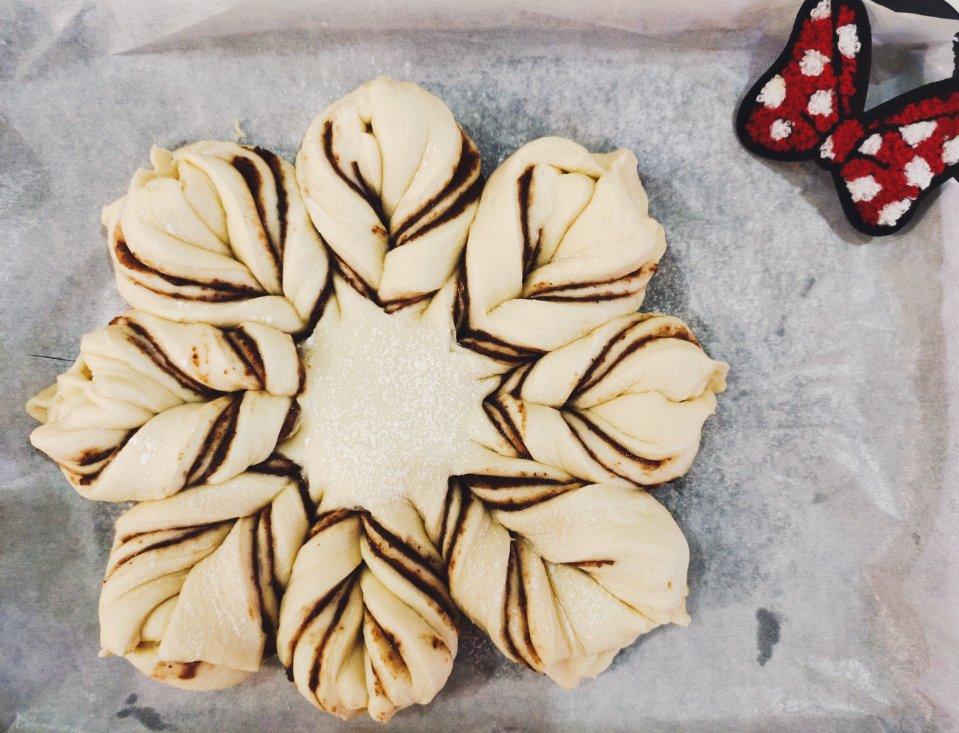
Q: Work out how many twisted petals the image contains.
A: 8